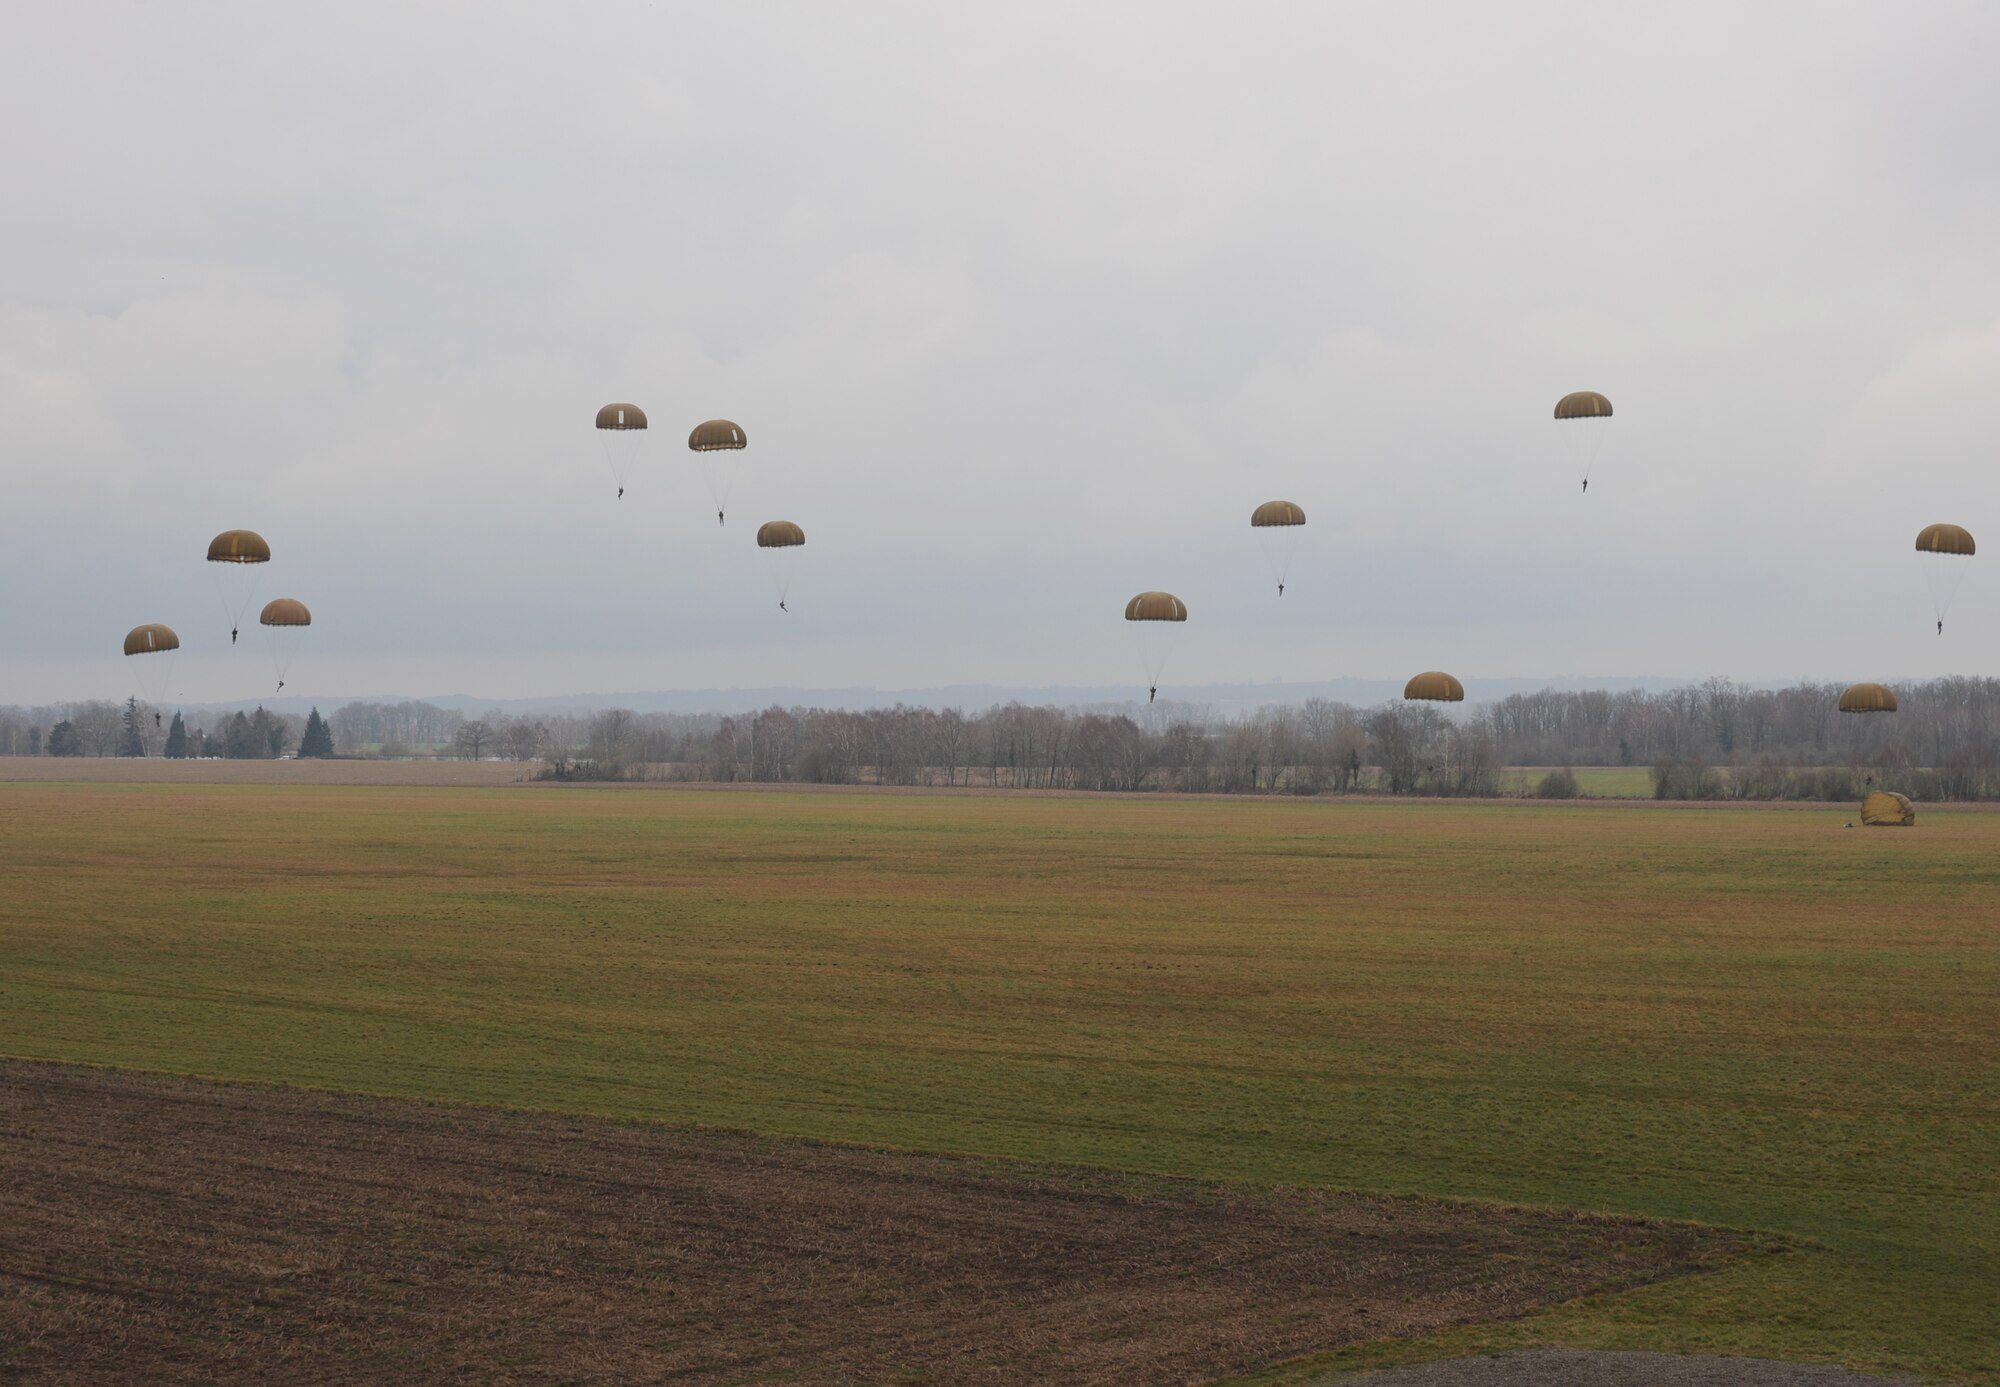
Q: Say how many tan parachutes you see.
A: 13